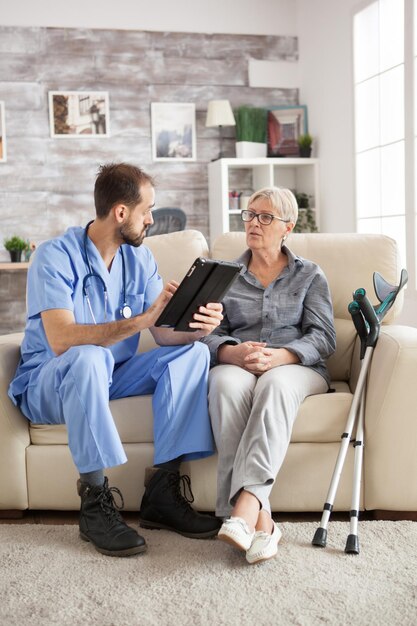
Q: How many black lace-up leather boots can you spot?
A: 2